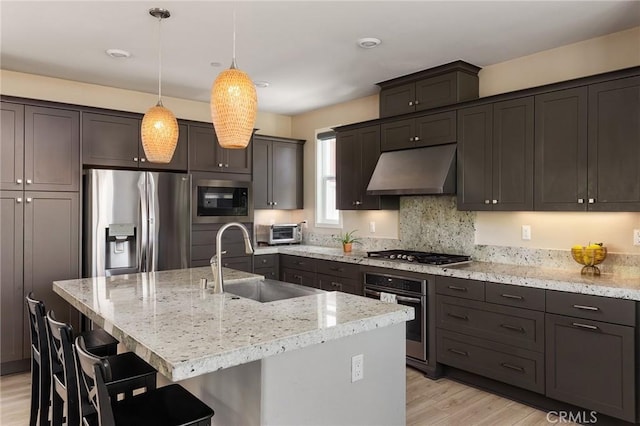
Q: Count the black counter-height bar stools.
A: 3